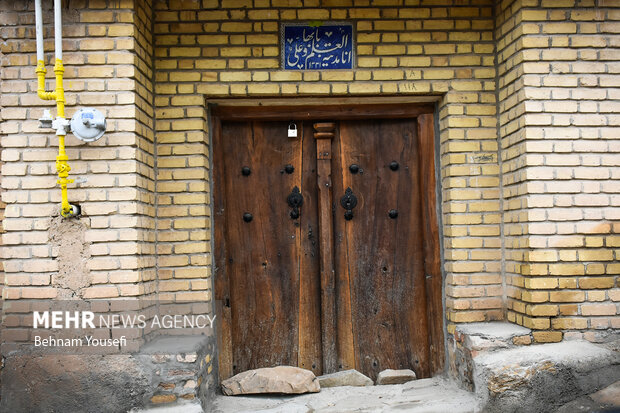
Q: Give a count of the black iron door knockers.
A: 2